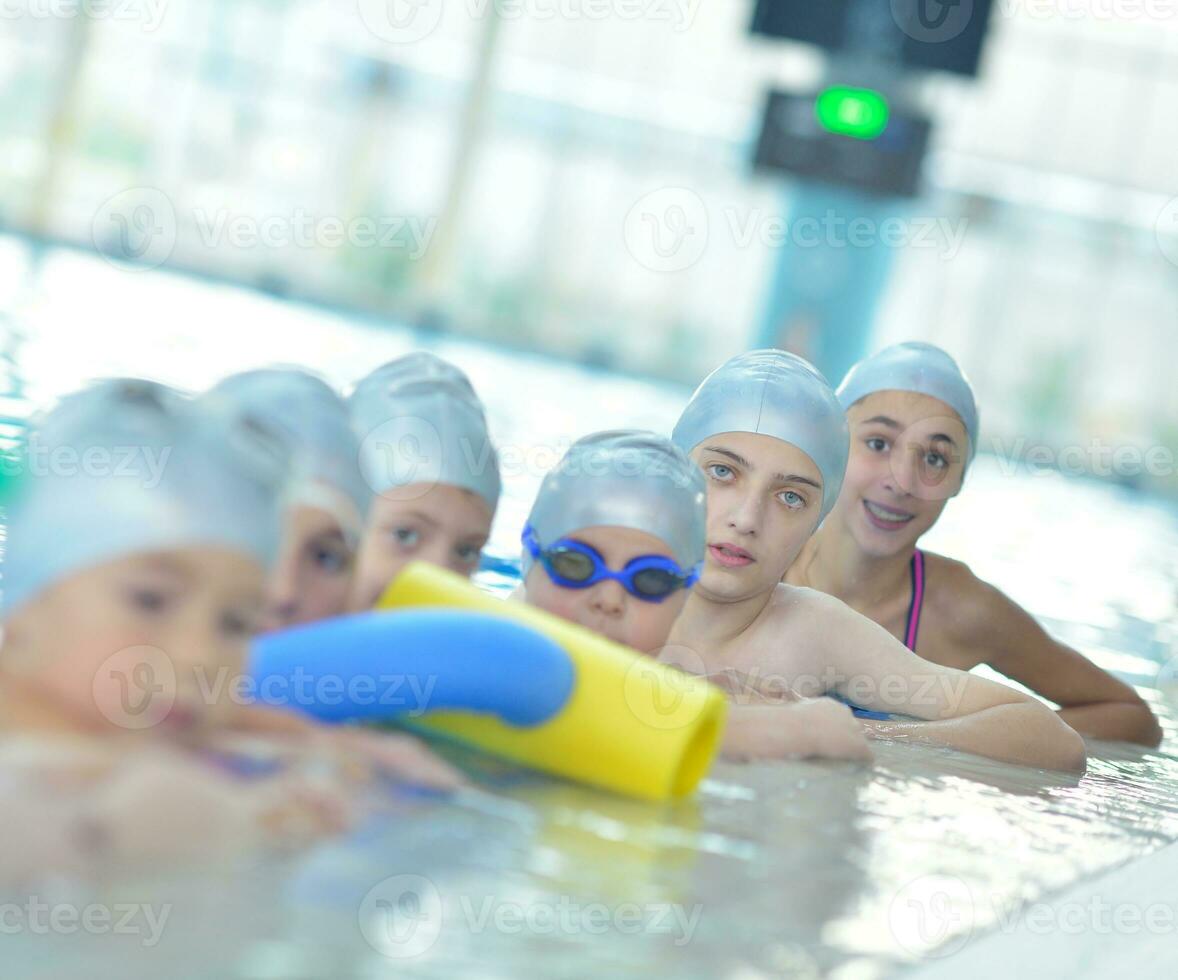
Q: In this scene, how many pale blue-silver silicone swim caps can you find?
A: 6